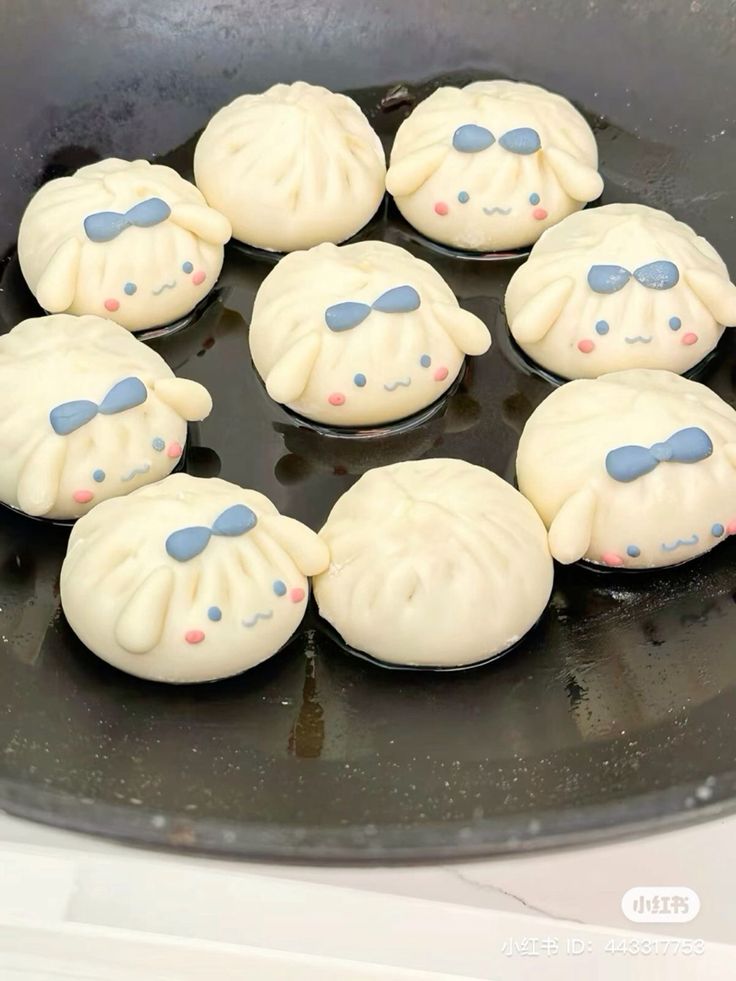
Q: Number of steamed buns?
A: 9